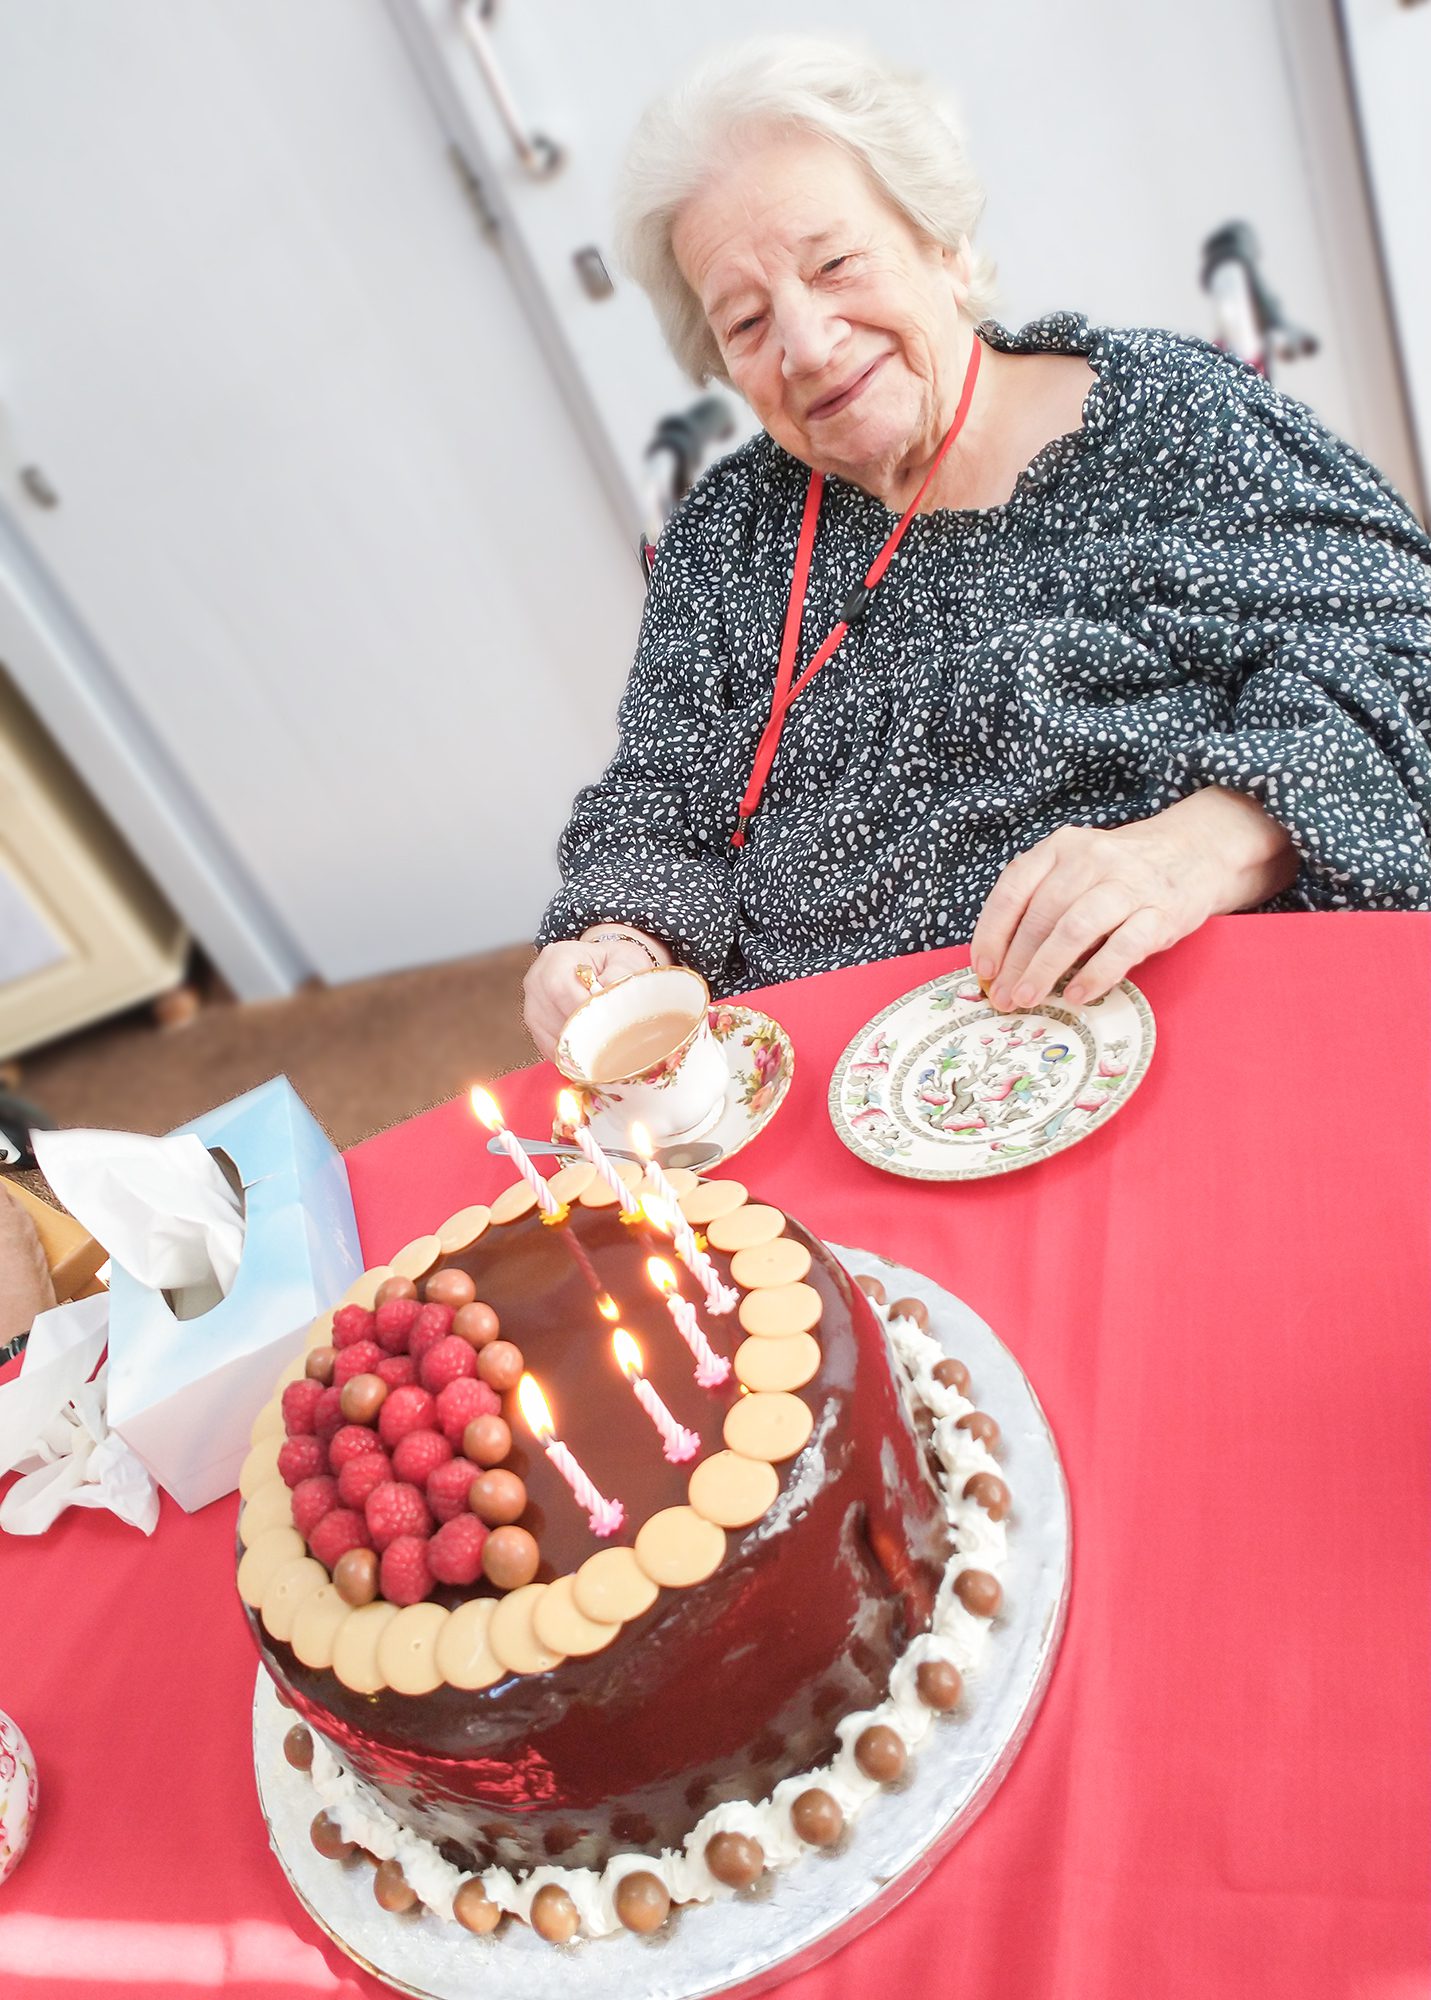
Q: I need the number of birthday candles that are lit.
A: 7